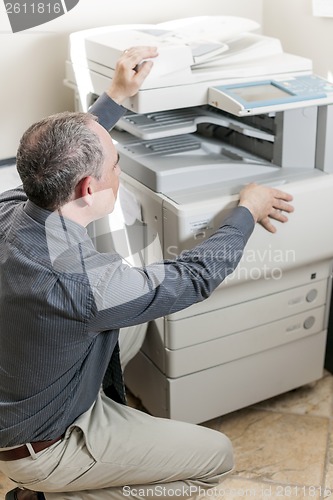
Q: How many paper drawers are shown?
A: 2